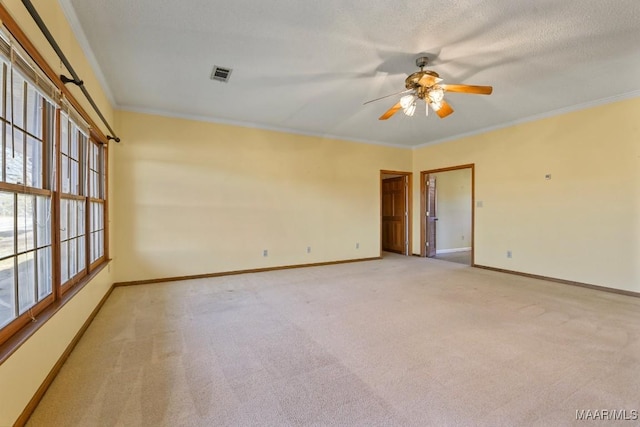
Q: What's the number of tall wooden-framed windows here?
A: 3